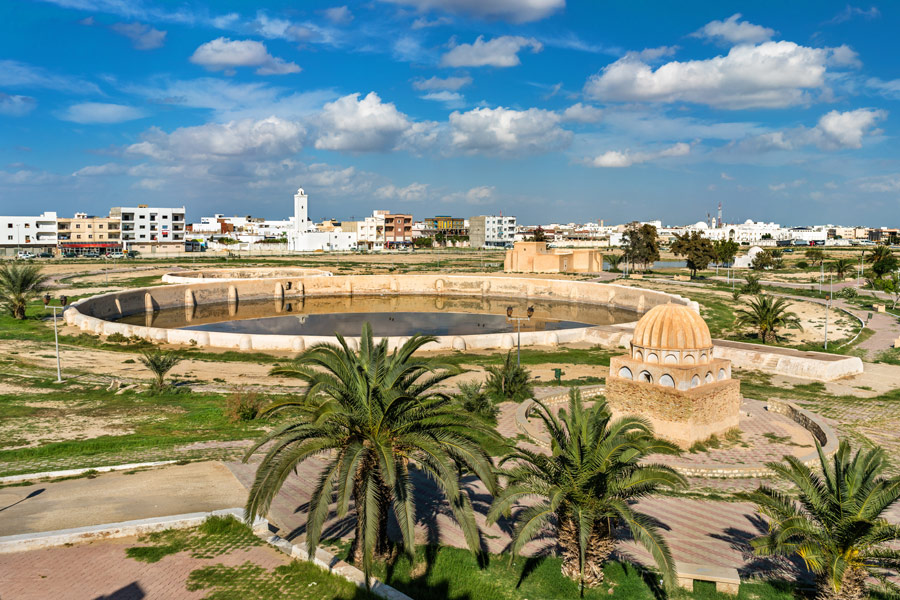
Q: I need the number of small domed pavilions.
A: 1